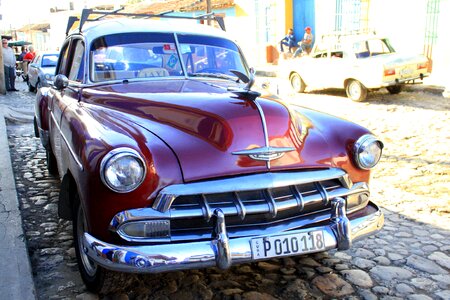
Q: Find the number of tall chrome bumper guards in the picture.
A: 2